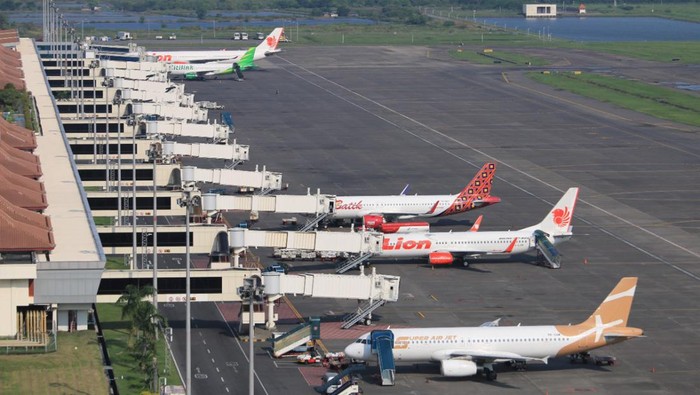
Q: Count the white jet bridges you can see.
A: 11